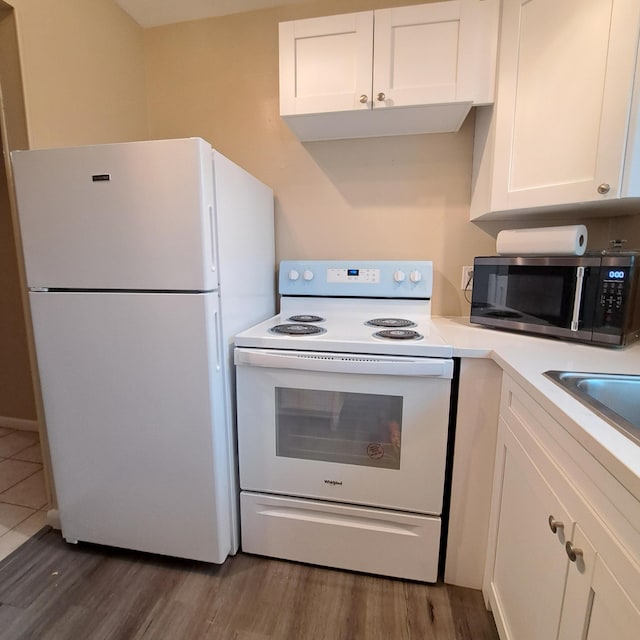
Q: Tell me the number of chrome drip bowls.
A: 4